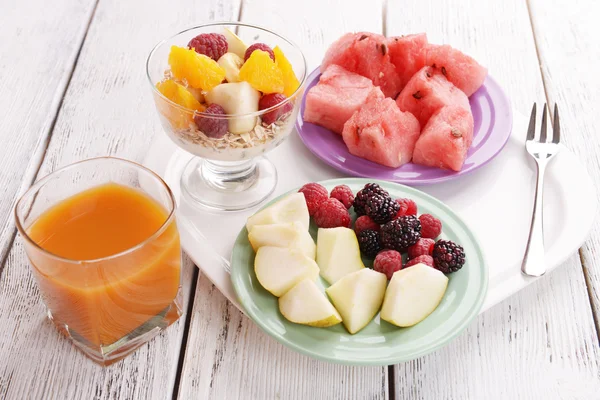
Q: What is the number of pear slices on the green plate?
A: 7